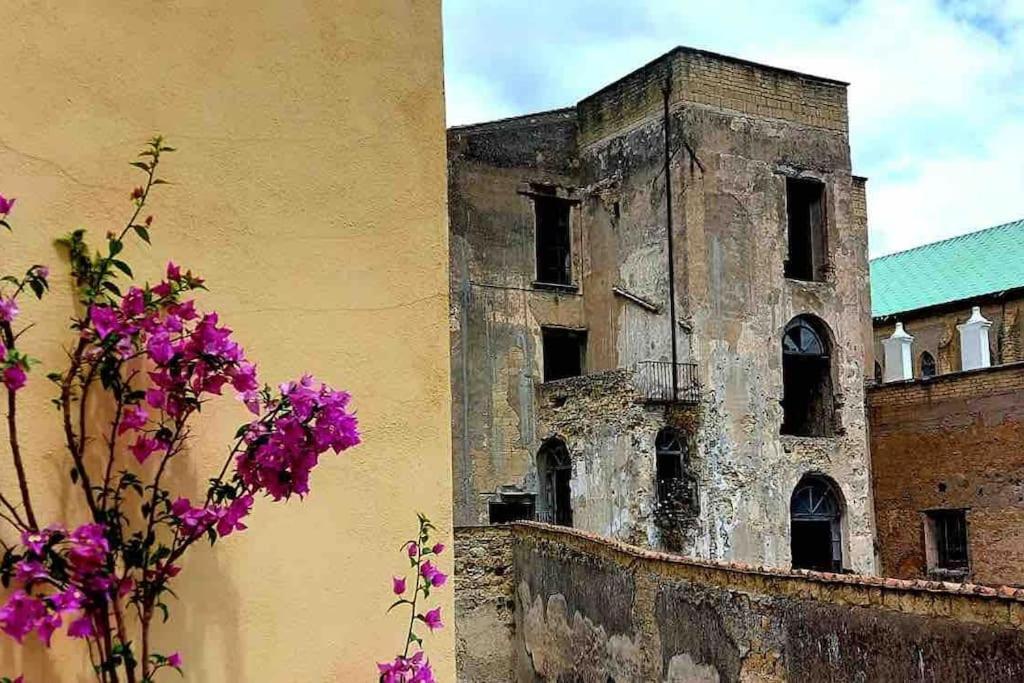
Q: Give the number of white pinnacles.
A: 2